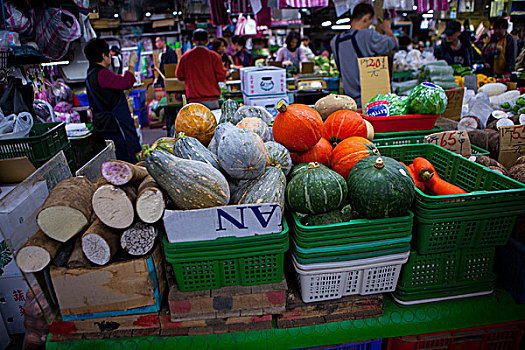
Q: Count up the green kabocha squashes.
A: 2